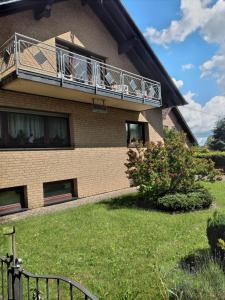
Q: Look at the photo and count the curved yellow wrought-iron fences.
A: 0